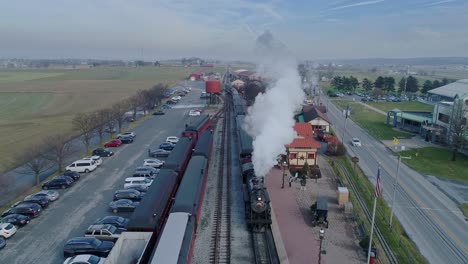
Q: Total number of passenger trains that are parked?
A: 2